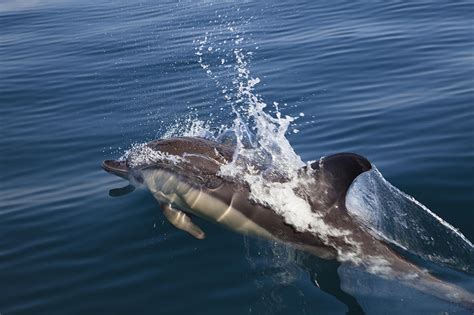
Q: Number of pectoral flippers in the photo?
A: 1